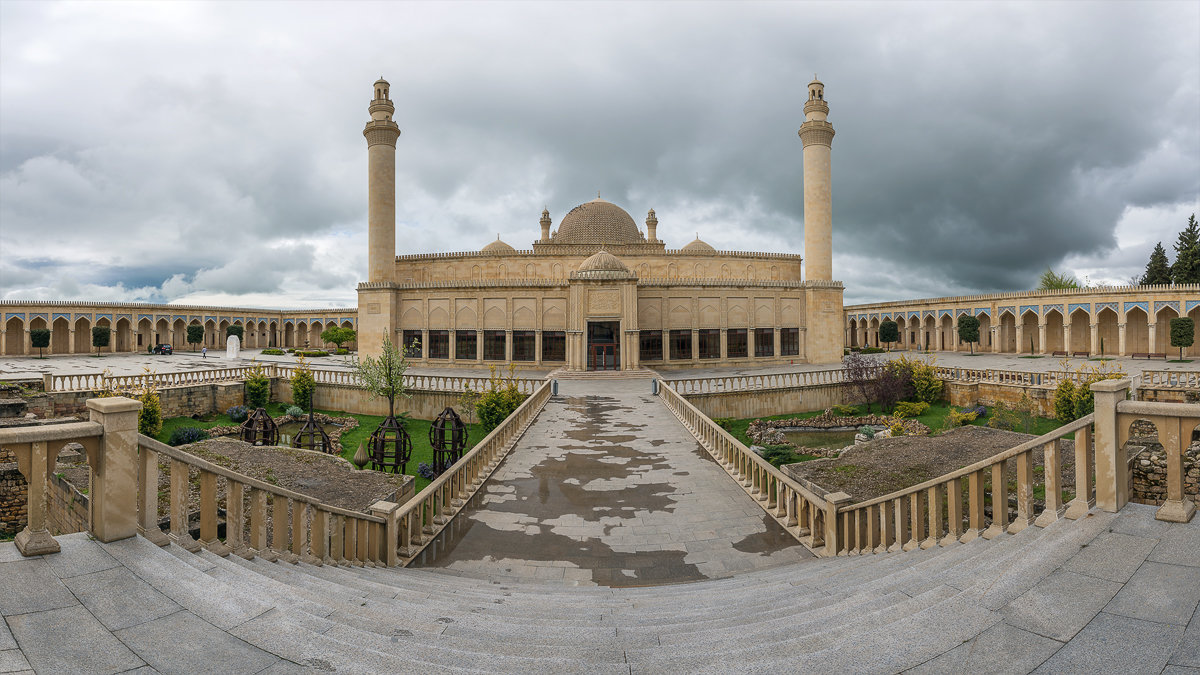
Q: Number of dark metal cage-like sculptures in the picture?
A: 4